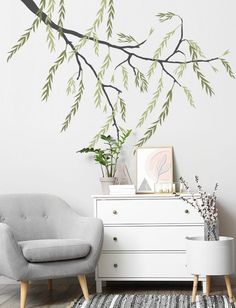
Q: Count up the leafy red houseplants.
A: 0